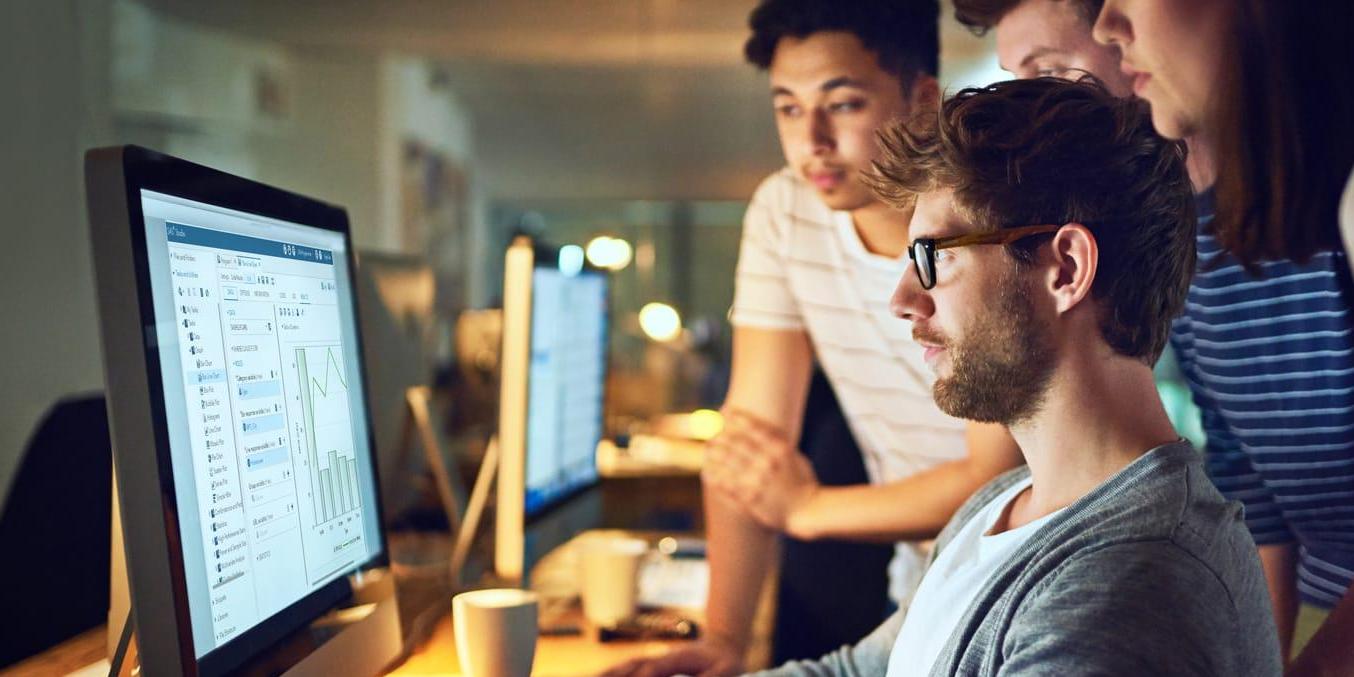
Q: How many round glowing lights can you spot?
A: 4